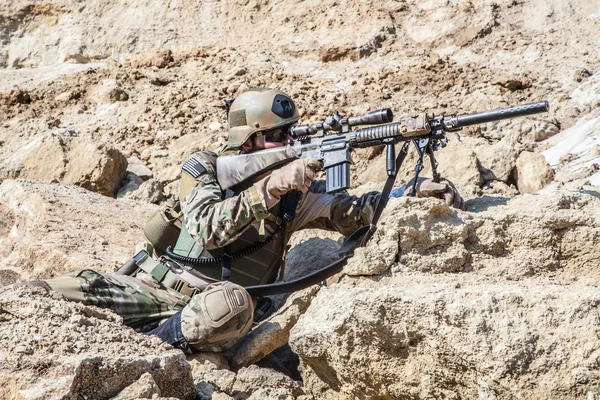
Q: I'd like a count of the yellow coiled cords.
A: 0